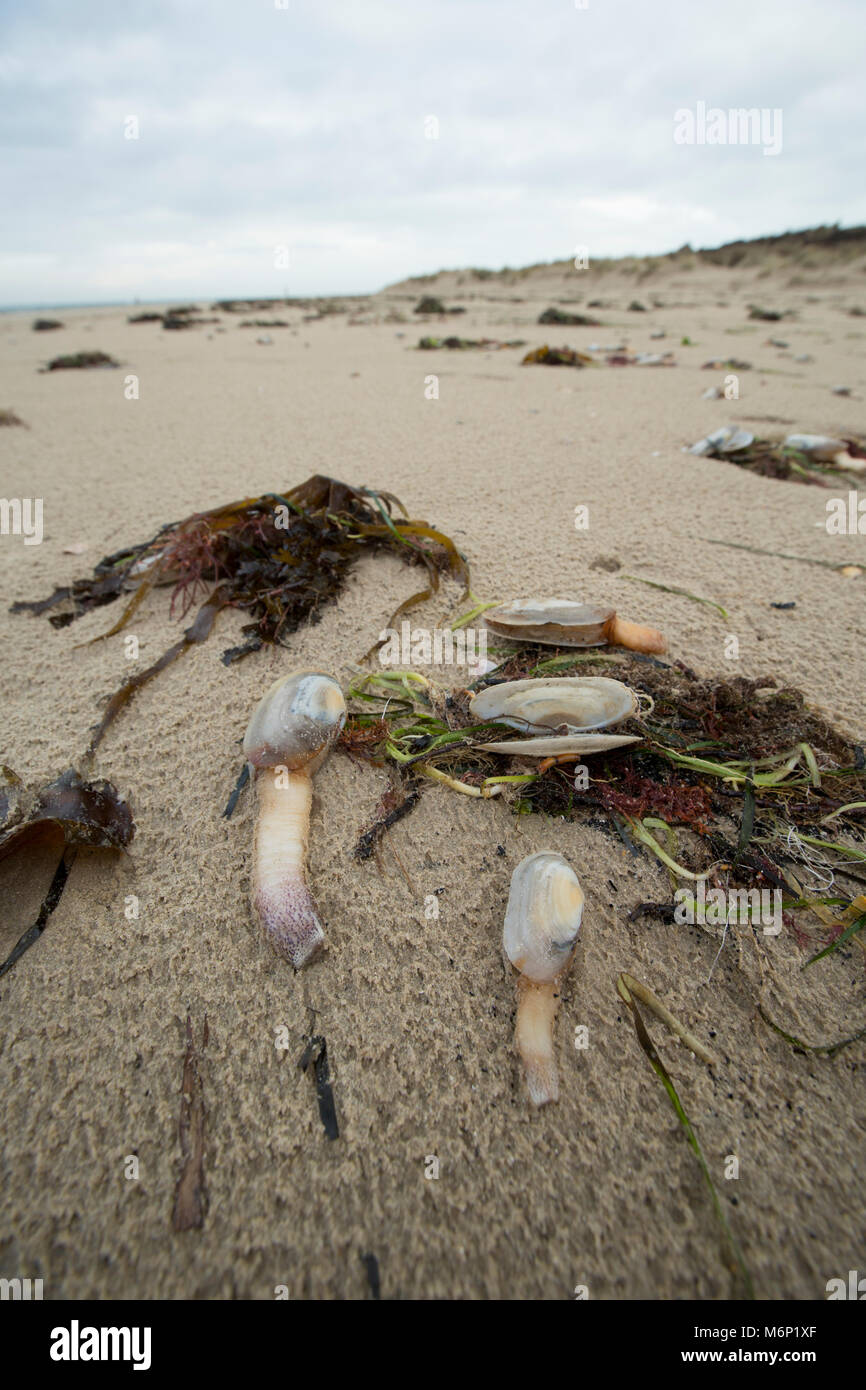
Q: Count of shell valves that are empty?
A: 2